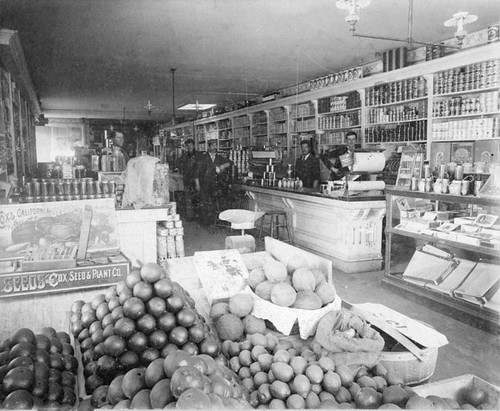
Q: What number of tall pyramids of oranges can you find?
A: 1